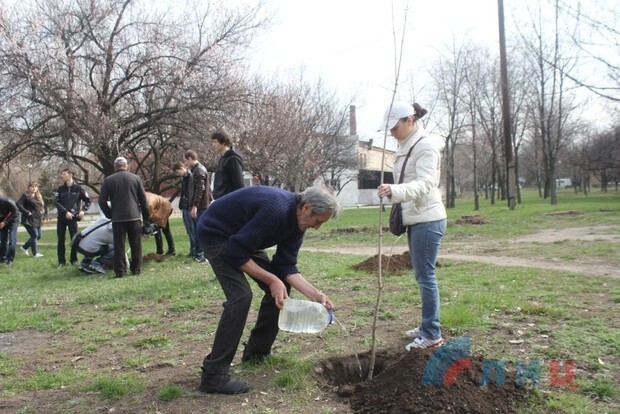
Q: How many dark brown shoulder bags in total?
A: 1